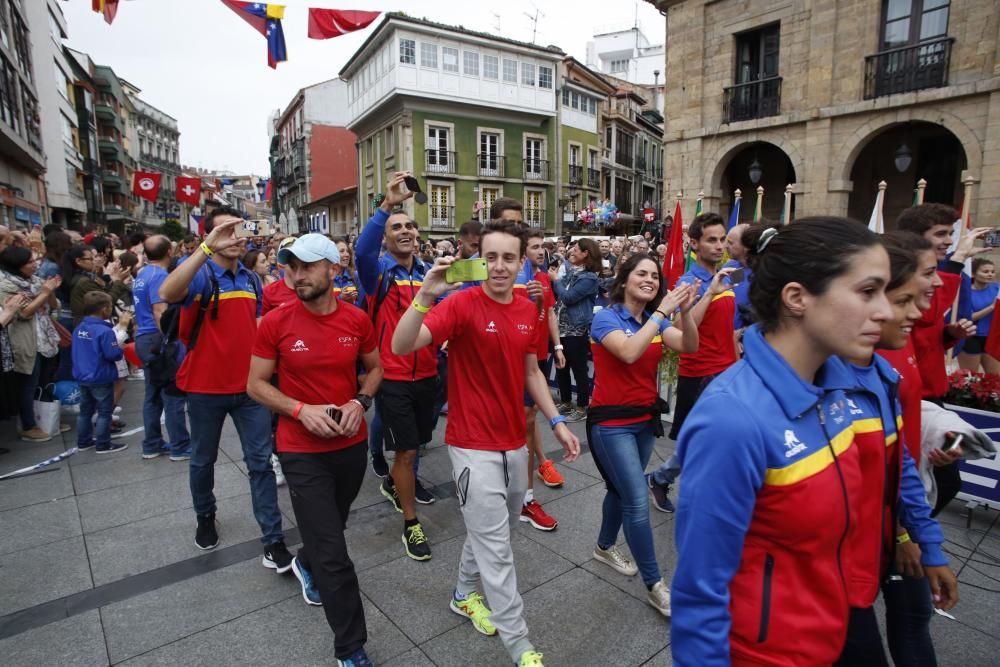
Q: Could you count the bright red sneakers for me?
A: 2